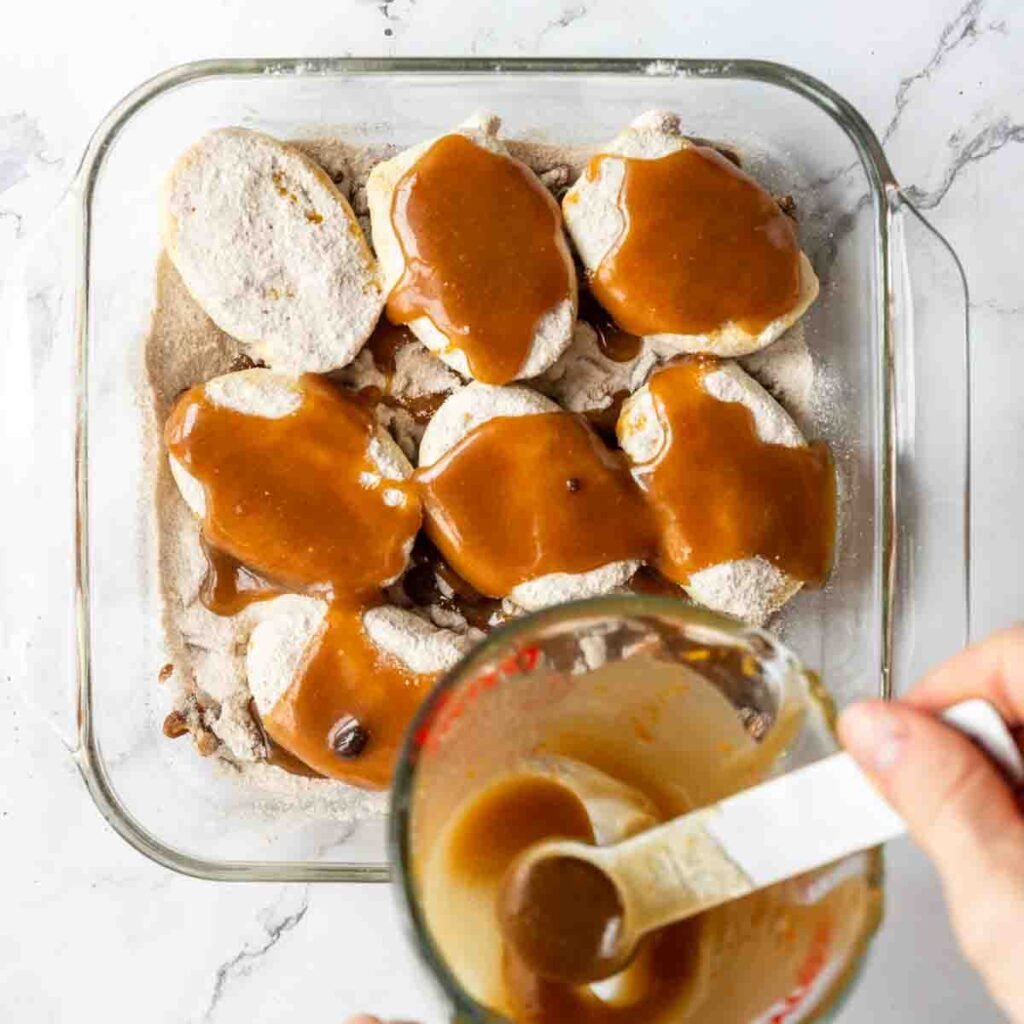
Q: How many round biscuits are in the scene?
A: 7